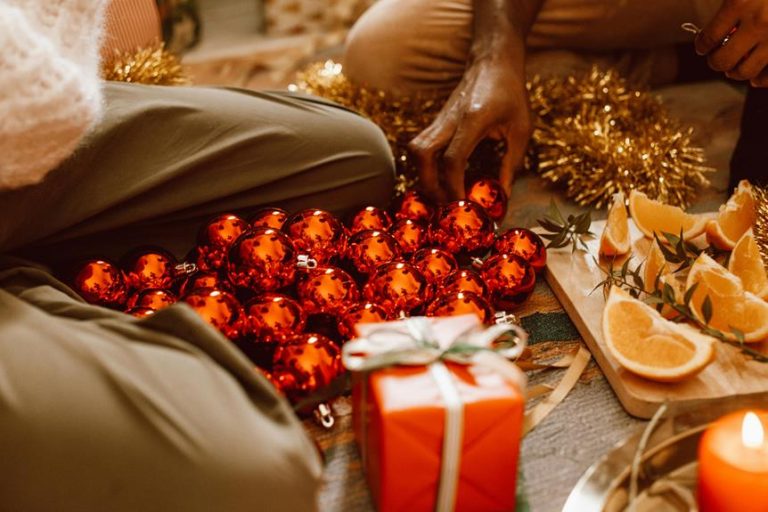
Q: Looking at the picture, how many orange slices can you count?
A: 7